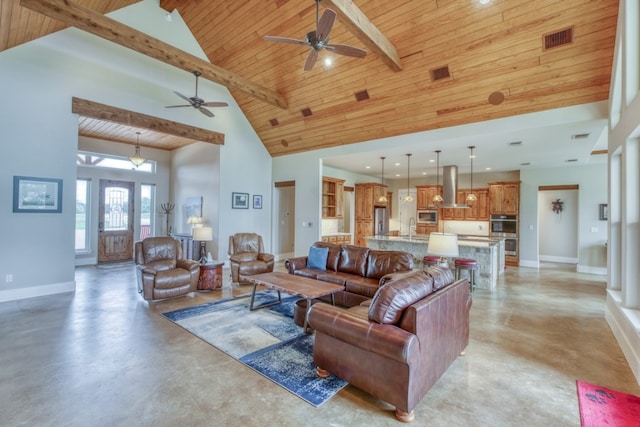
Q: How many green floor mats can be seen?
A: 0